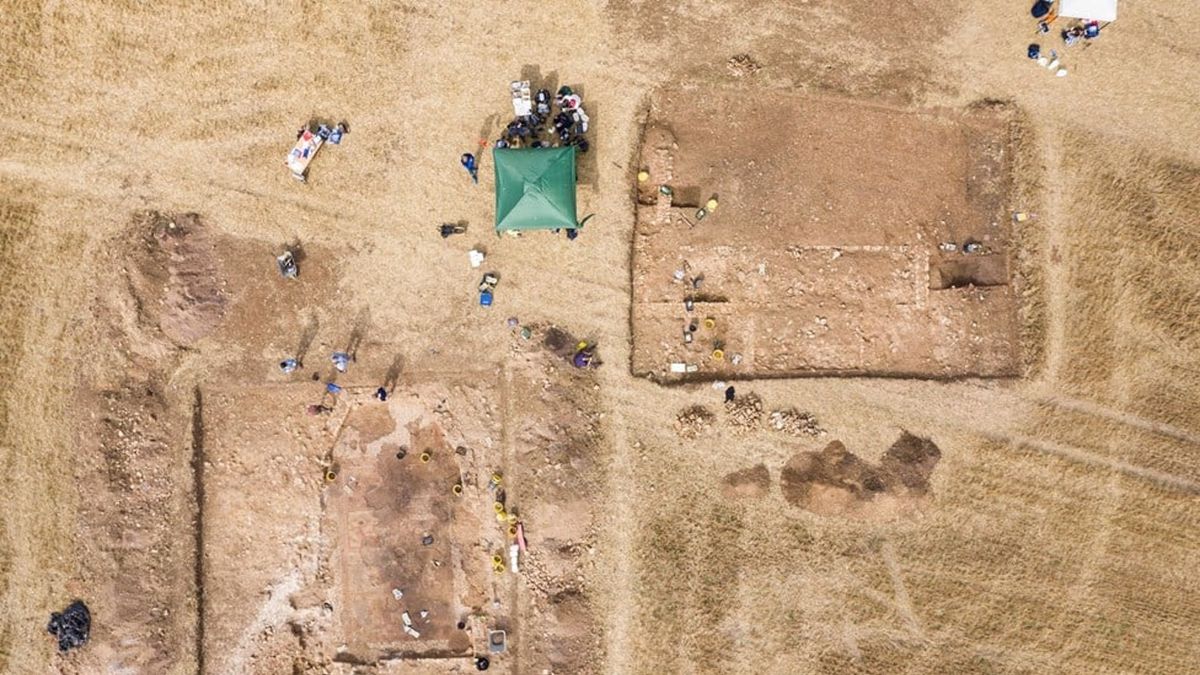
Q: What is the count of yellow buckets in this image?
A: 14